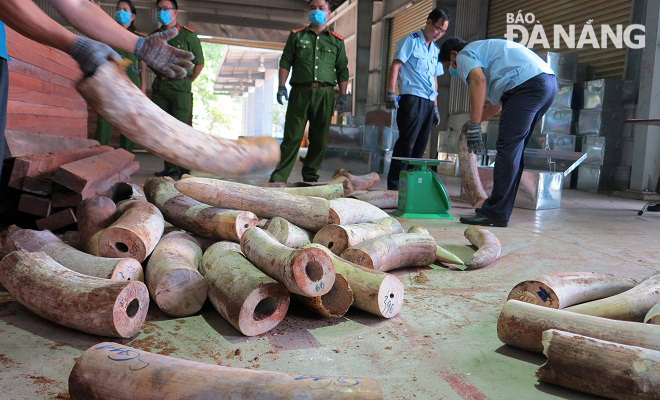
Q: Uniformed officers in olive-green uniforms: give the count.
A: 3